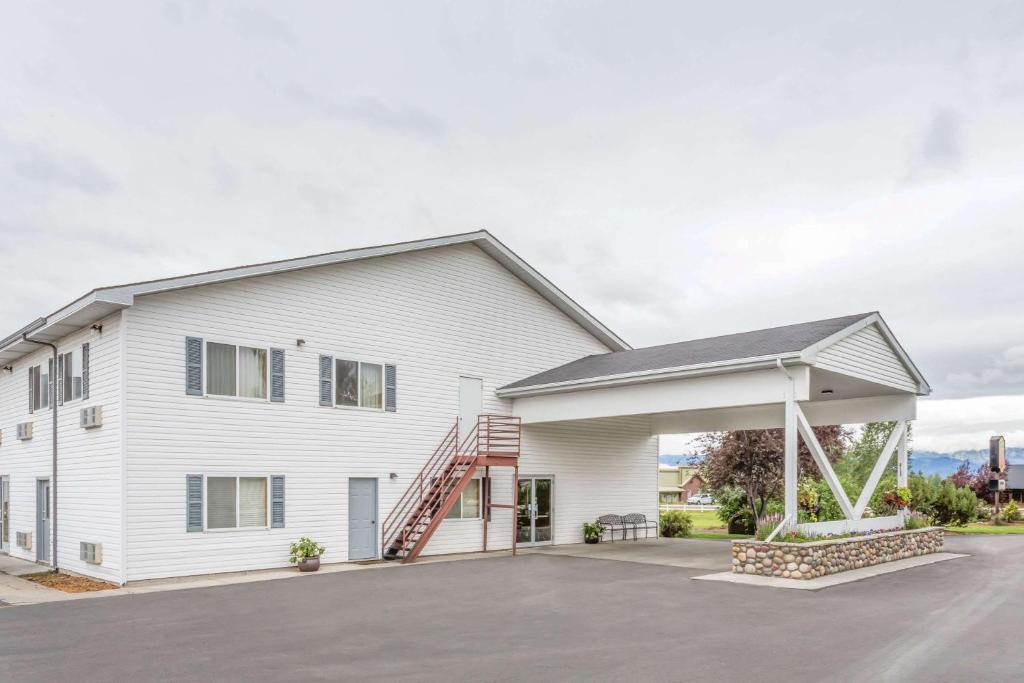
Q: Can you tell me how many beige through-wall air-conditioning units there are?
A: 4